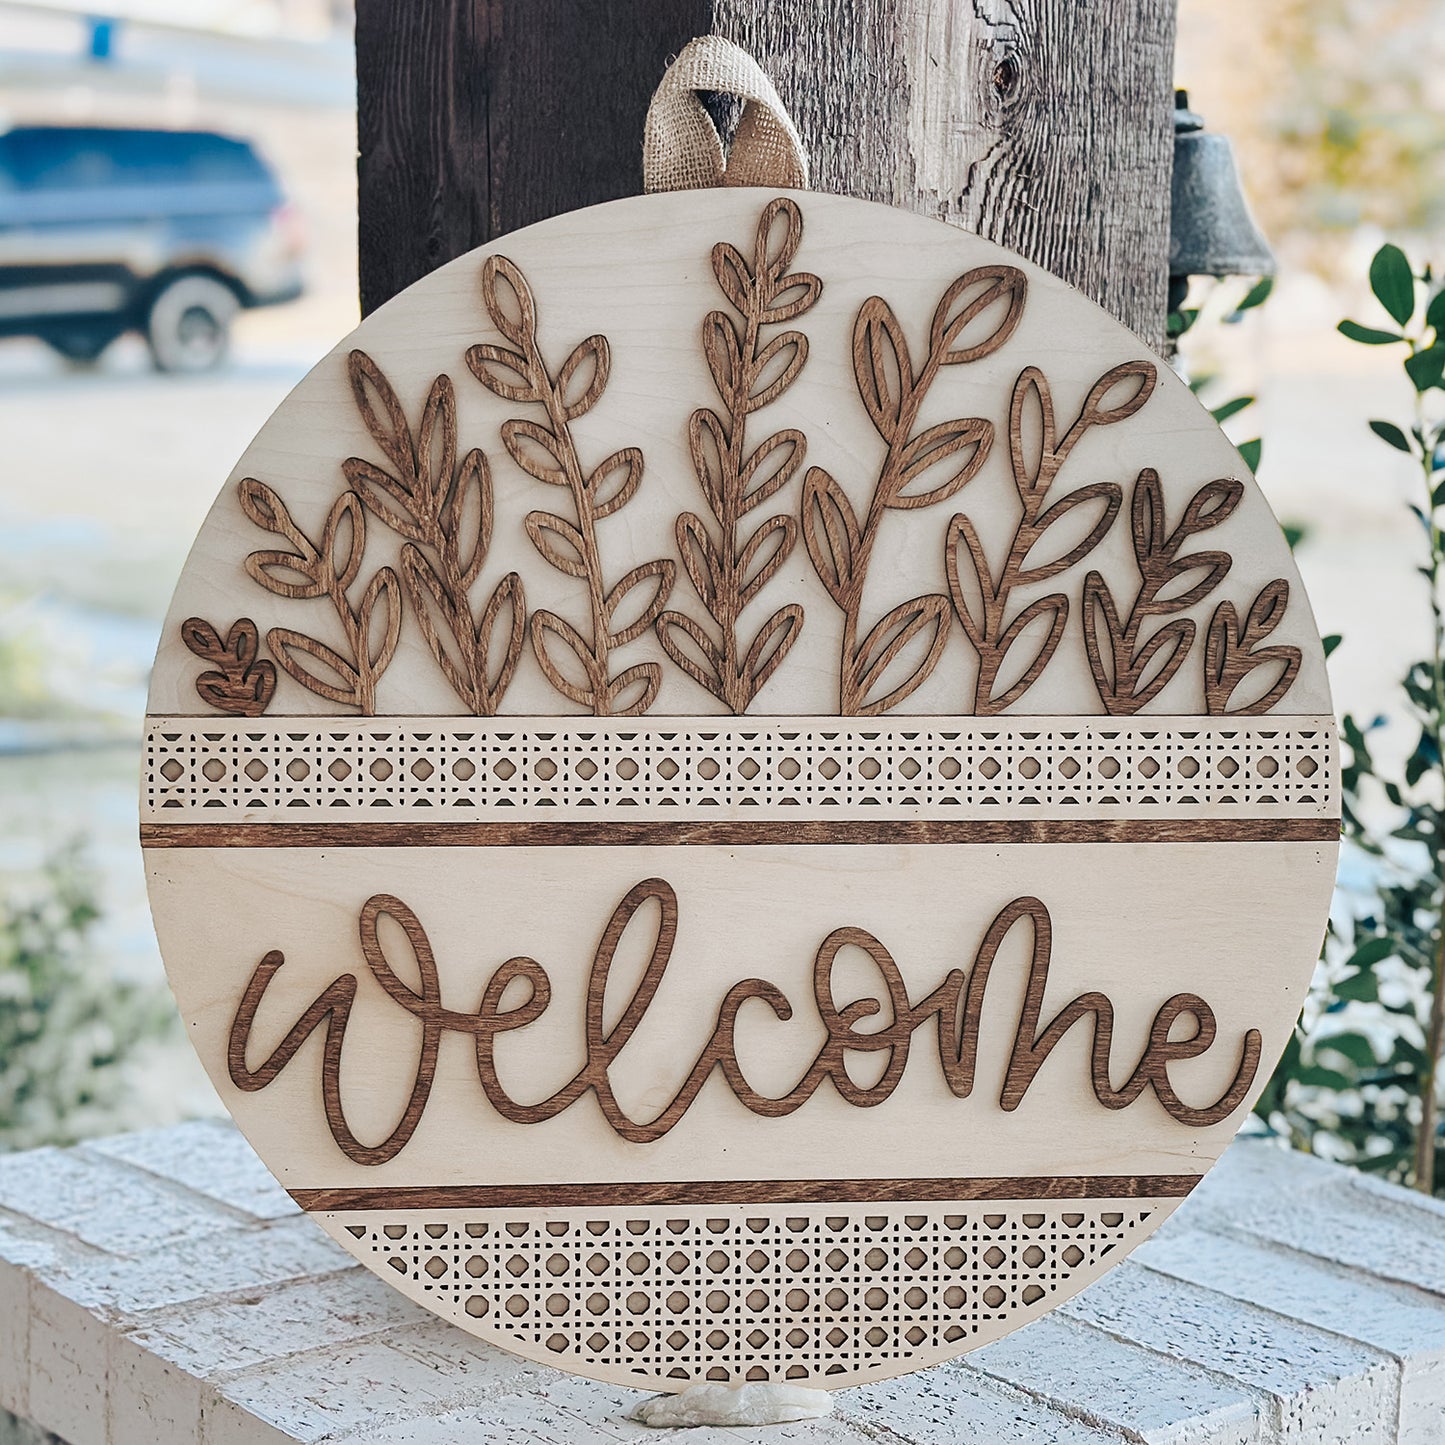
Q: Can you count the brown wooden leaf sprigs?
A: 9